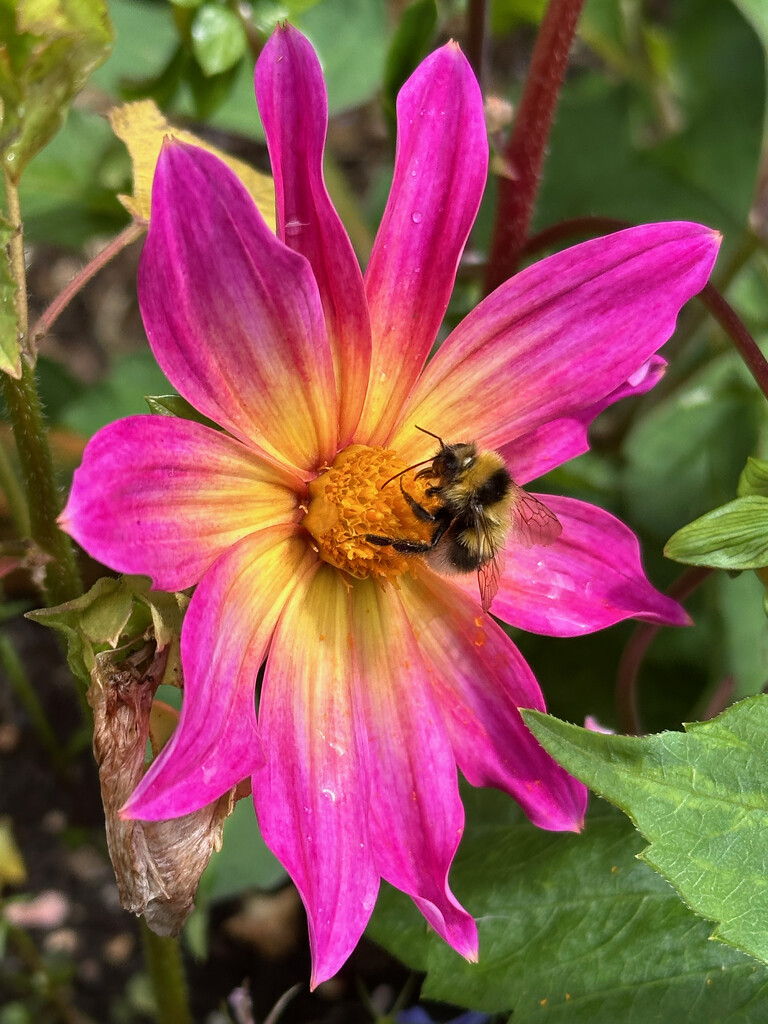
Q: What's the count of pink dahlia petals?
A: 11